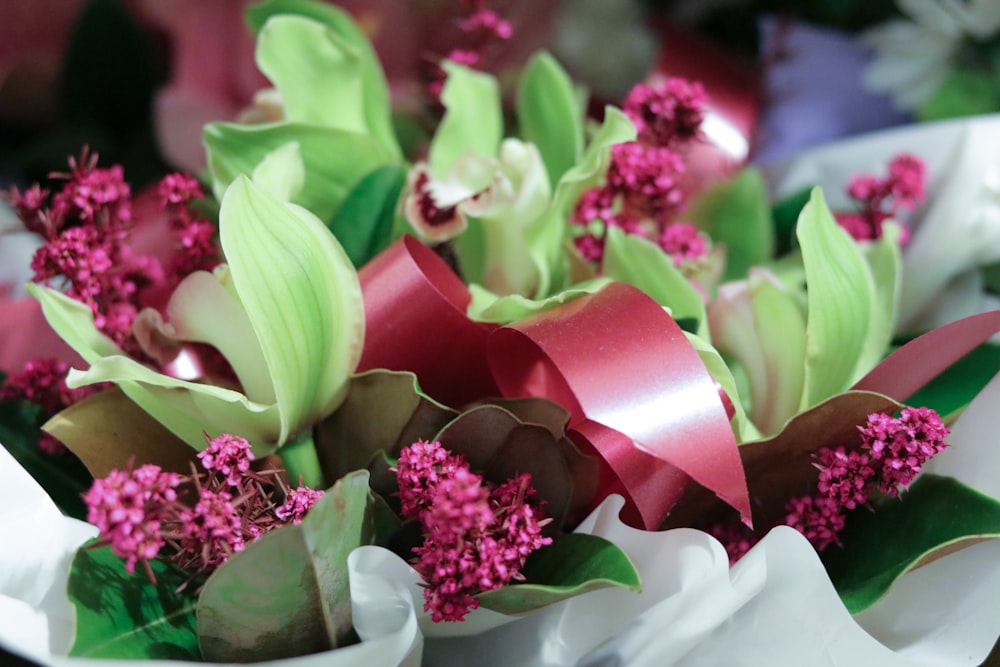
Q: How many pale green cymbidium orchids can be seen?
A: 4